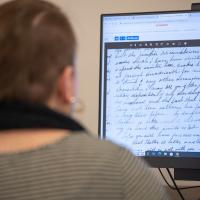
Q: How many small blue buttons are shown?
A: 3